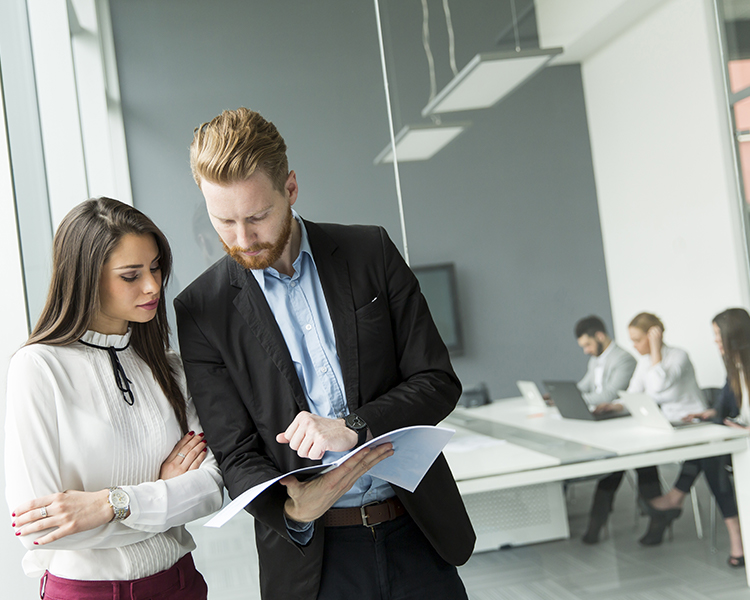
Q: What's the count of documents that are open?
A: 1